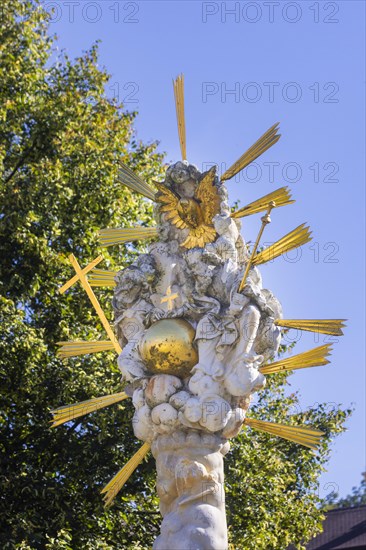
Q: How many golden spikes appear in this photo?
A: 13